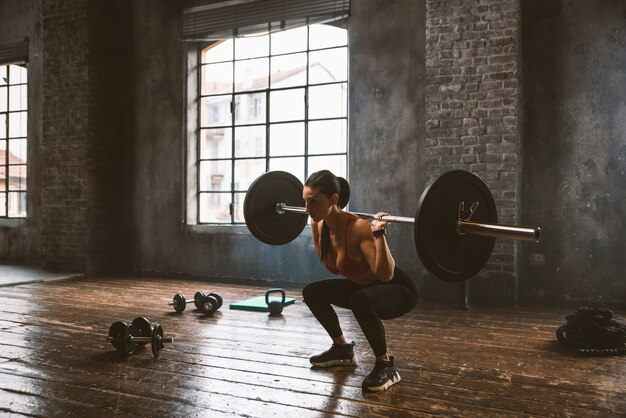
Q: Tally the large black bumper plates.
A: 2